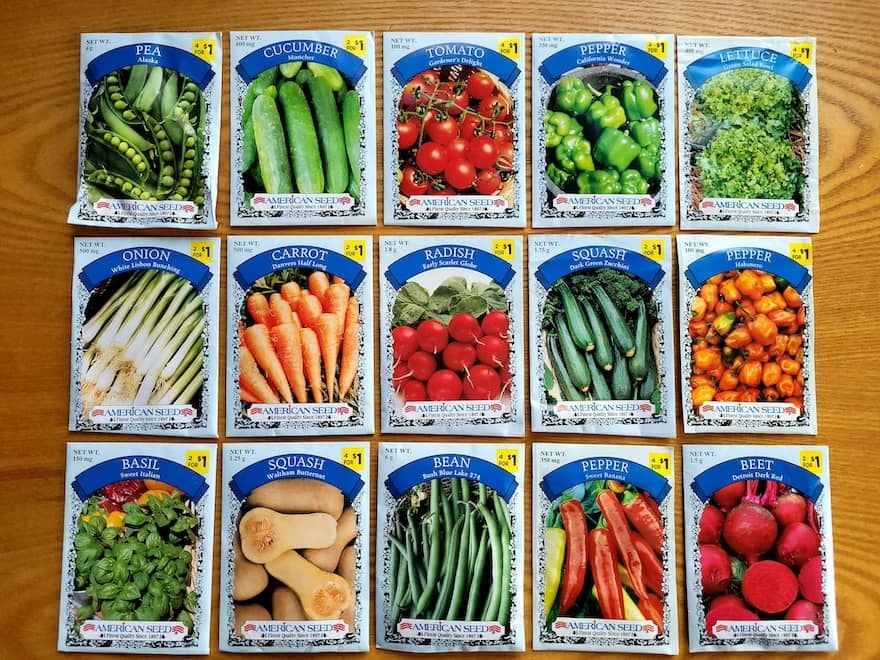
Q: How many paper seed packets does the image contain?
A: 15